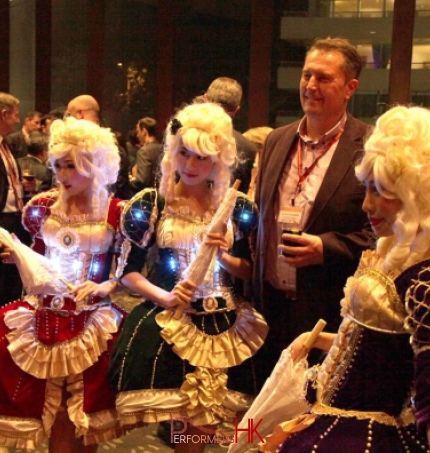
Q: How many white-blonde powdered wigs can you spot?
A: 3